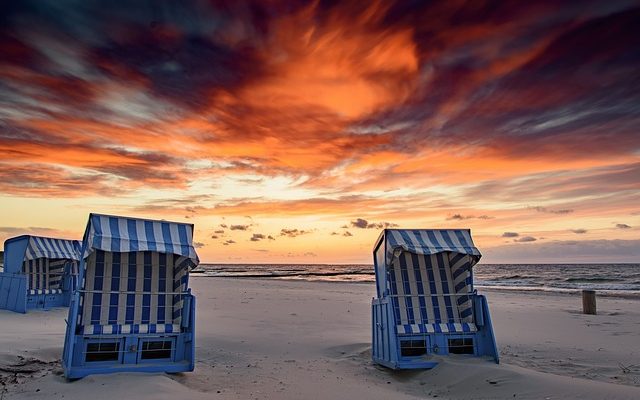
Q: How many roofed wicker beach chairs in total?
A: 3